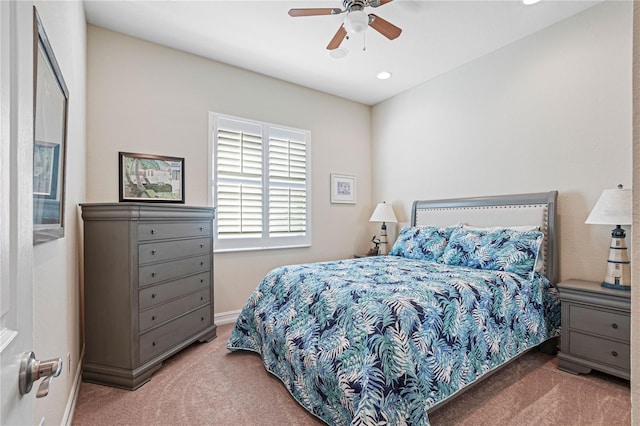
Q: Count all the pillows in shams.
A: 2